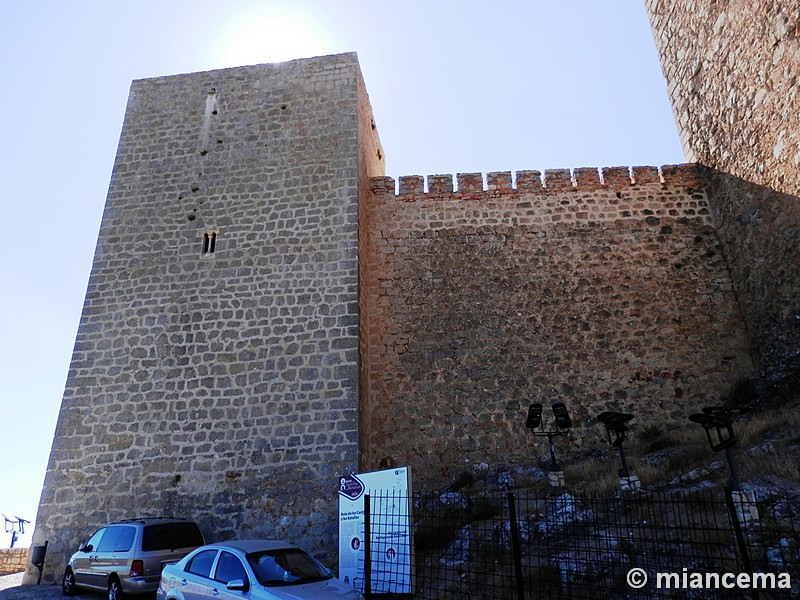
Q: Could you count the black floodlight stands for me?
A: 3